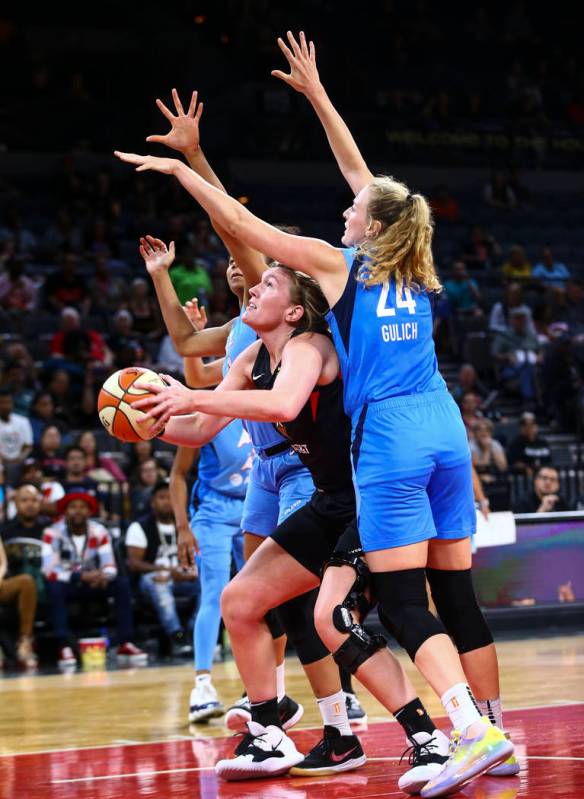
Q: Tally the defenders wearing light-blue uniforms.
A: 3